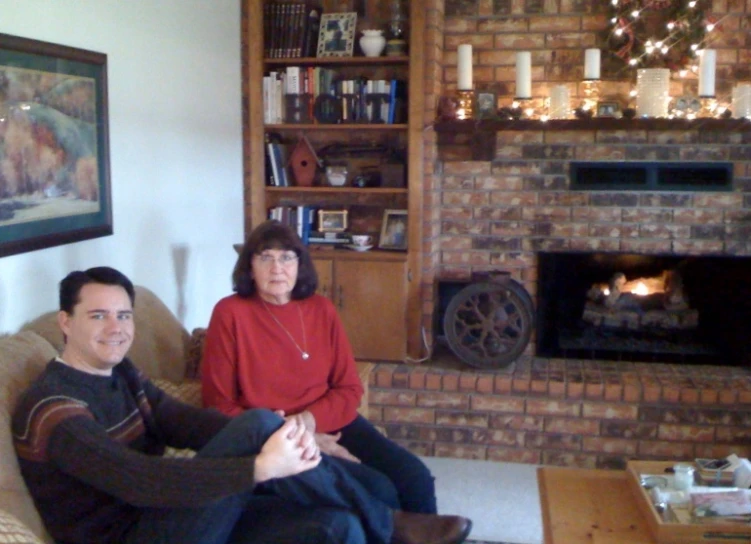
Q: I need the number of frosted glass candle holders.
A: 3